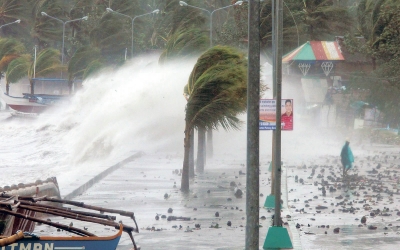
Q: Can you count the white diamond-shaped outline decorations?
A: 2